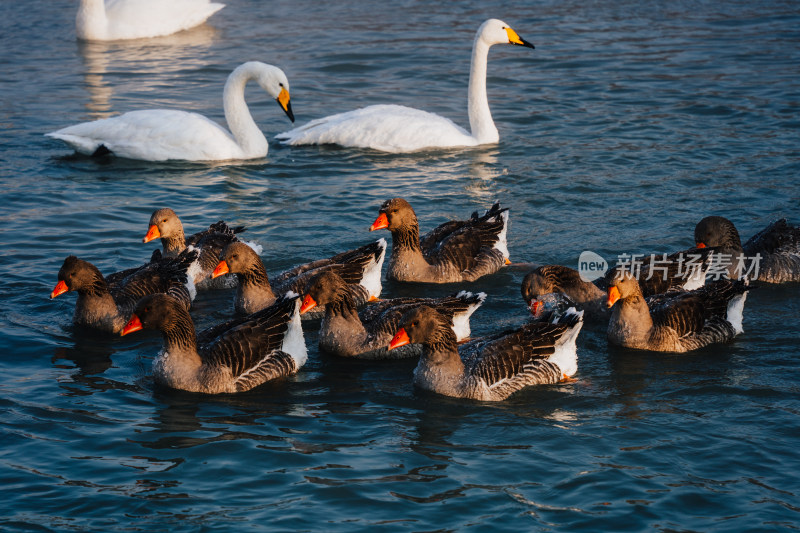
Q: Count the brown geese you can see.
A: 10